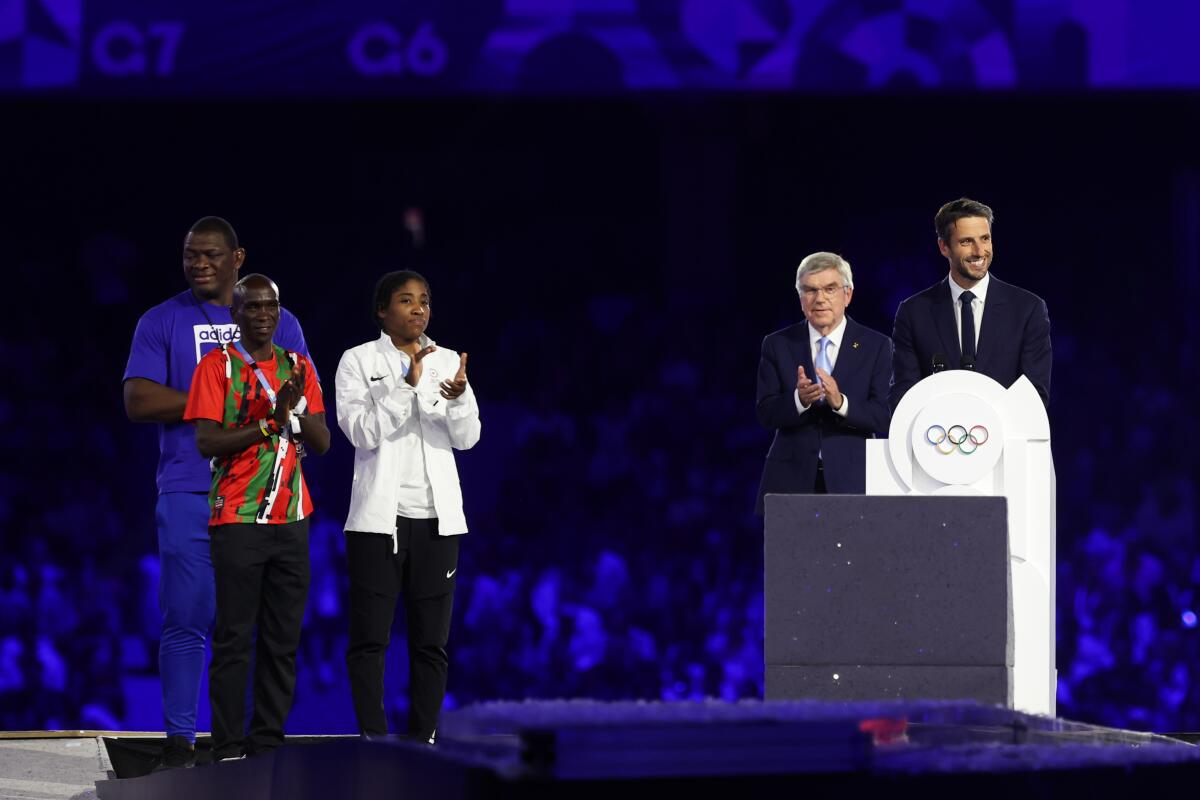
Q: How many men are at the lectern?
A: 2